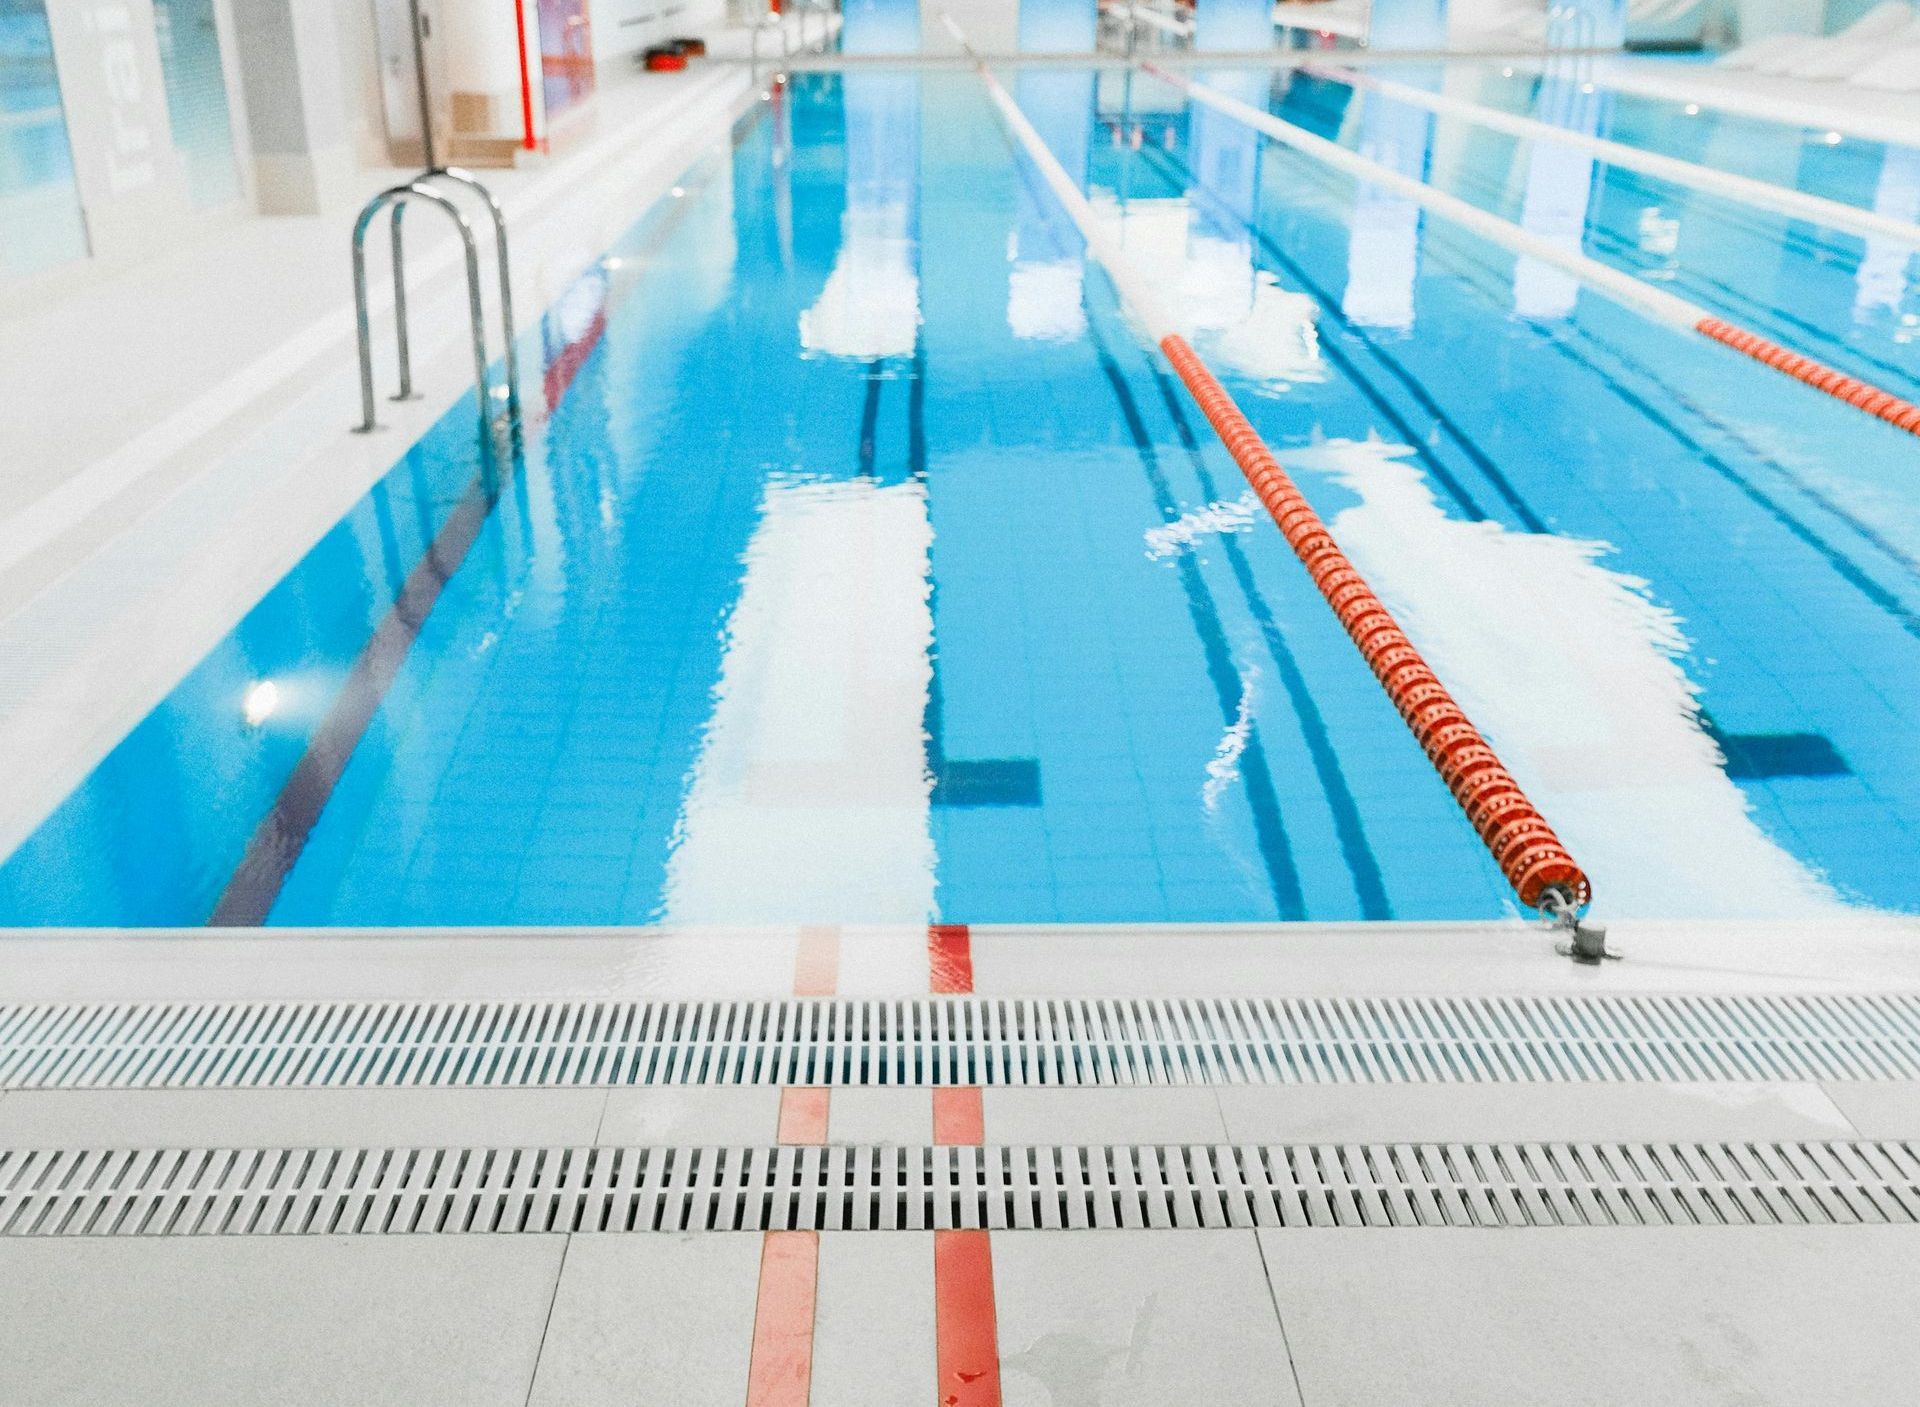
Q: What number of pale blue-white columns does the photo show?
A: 5